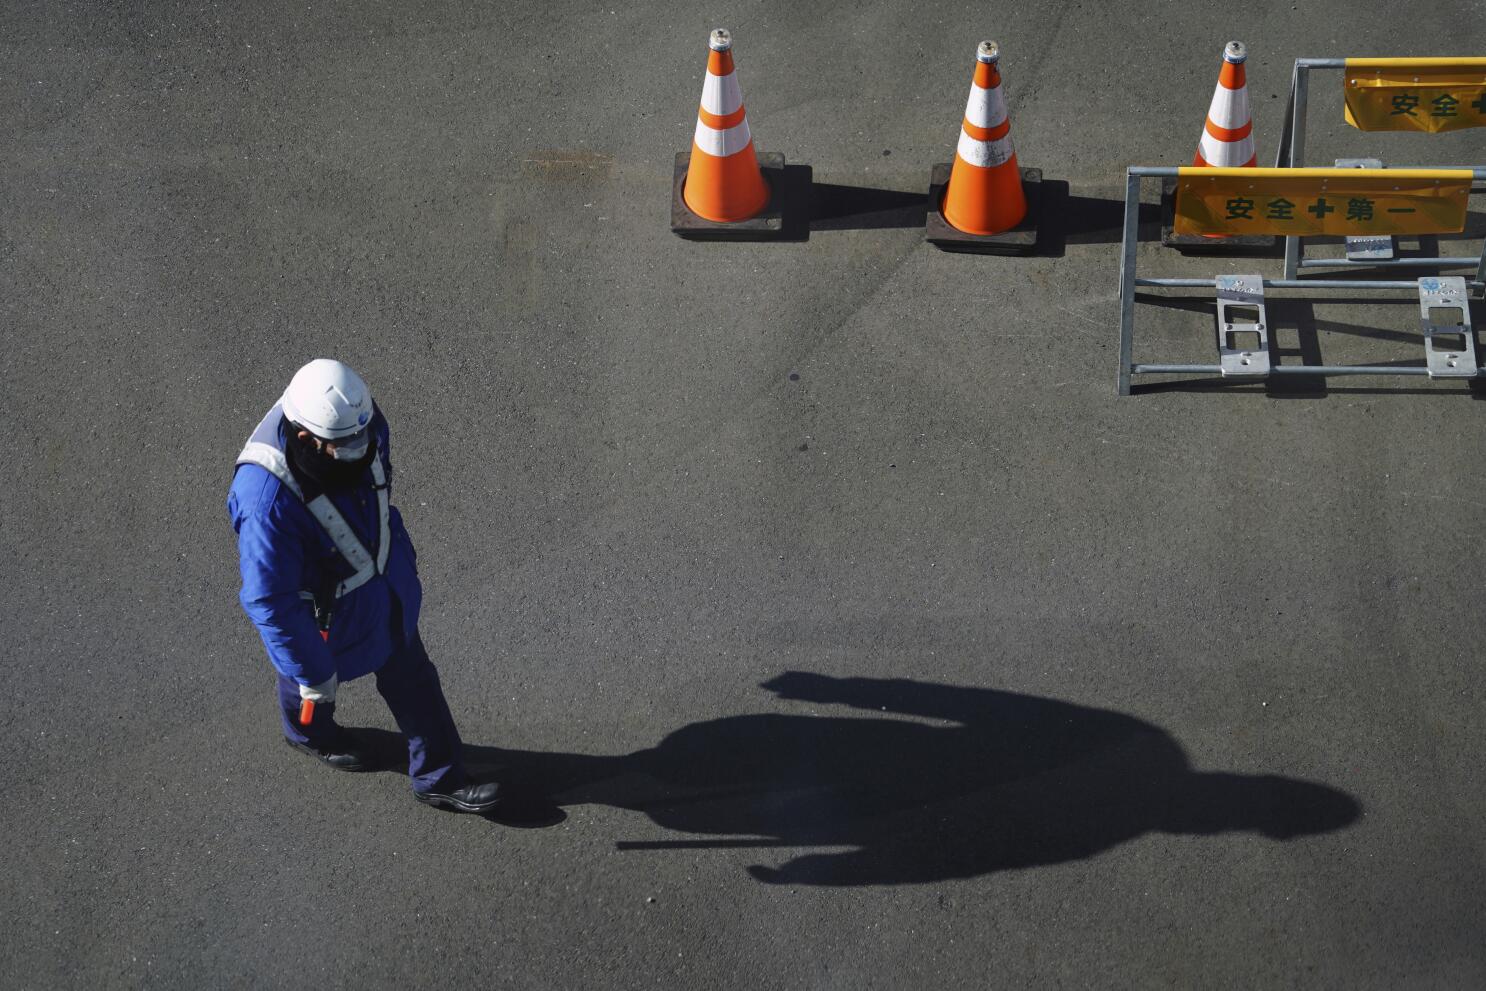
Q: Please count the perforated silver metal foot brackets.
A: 3